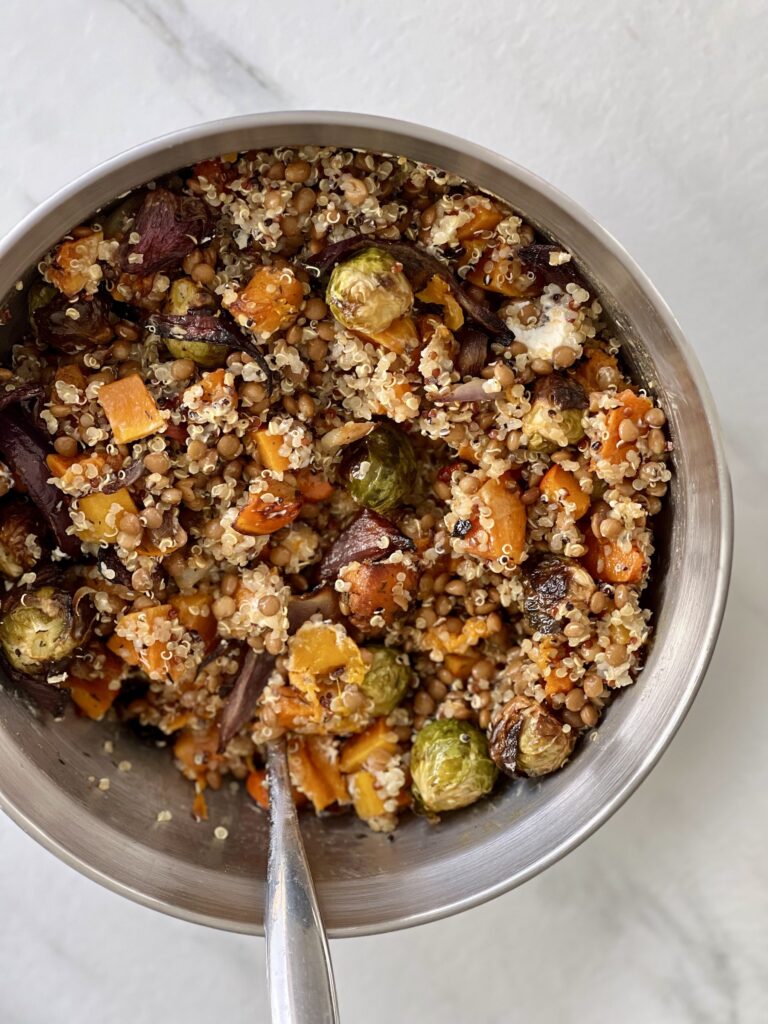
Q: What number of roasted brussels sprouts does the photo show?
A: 11